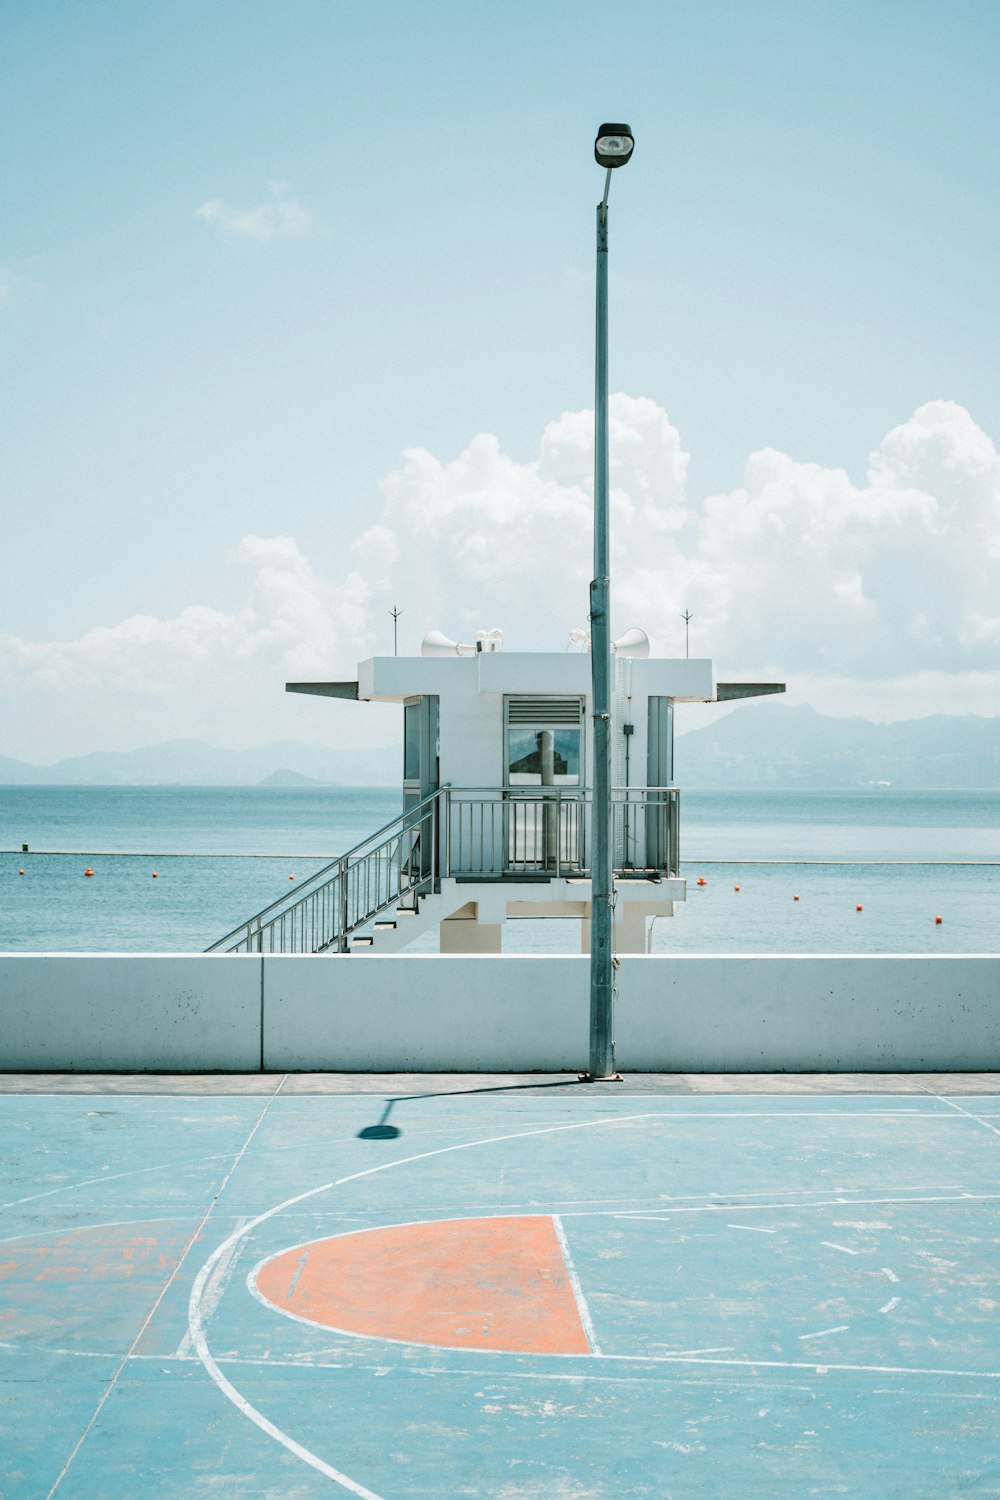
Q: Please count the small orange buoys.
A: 9